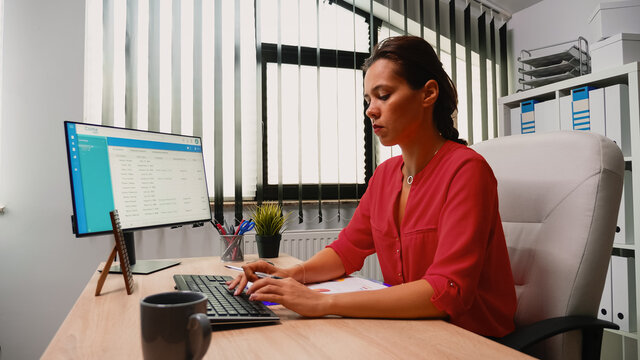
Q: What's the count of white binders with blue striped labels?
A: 2